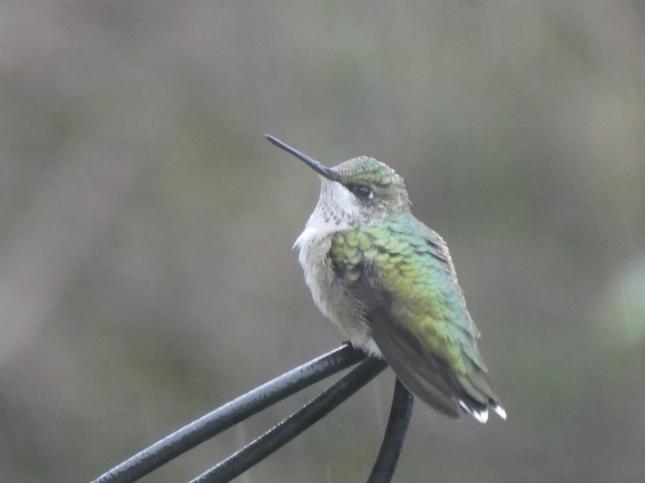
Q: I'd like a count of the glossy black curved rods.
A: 3